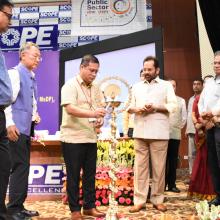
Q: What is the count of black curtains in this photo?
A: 1